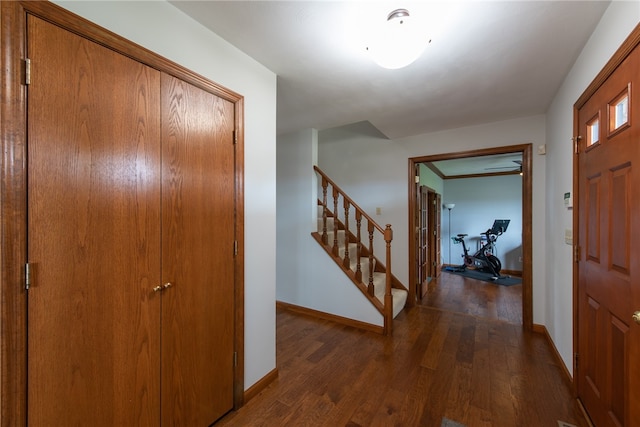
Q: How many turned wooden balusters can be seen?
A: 5